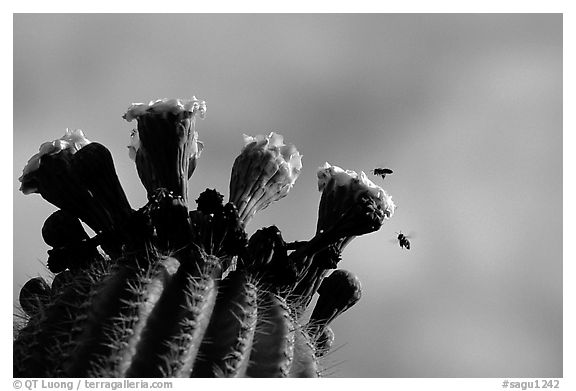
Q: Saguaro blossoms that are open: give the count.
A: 4